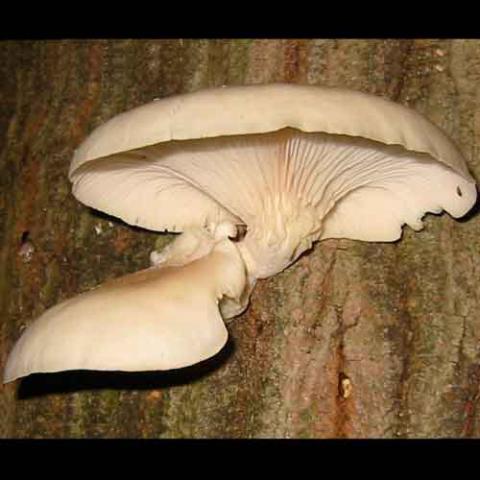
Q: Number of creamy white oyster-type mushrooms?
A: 2